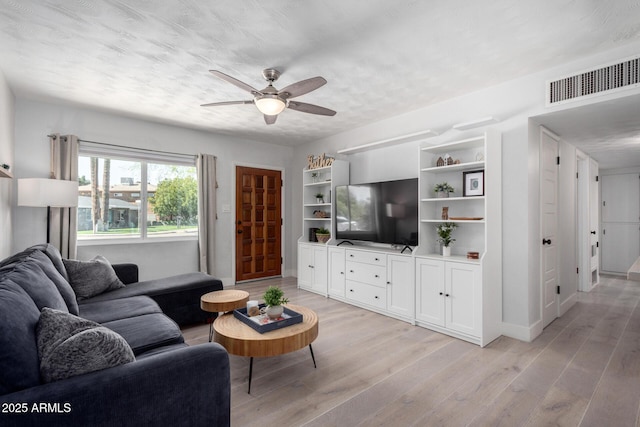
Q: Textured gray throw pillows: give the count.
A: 2